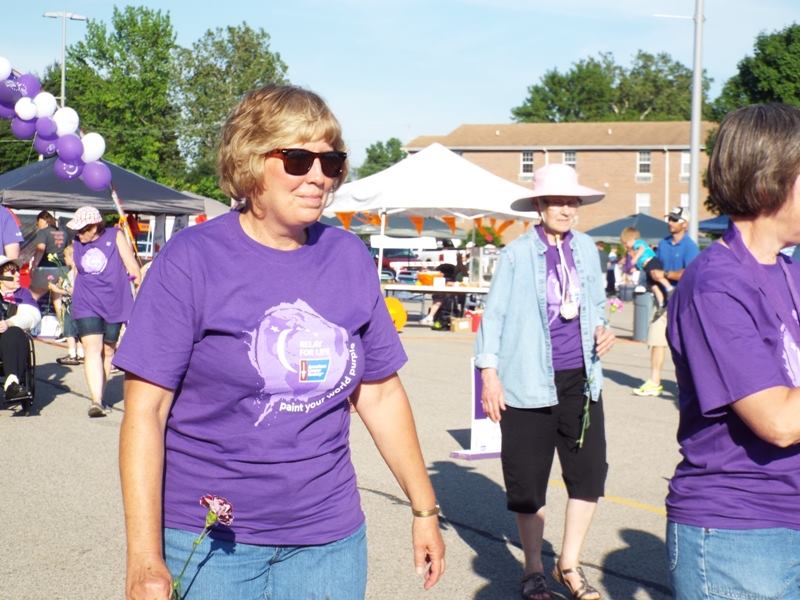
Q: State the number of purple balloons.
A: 9